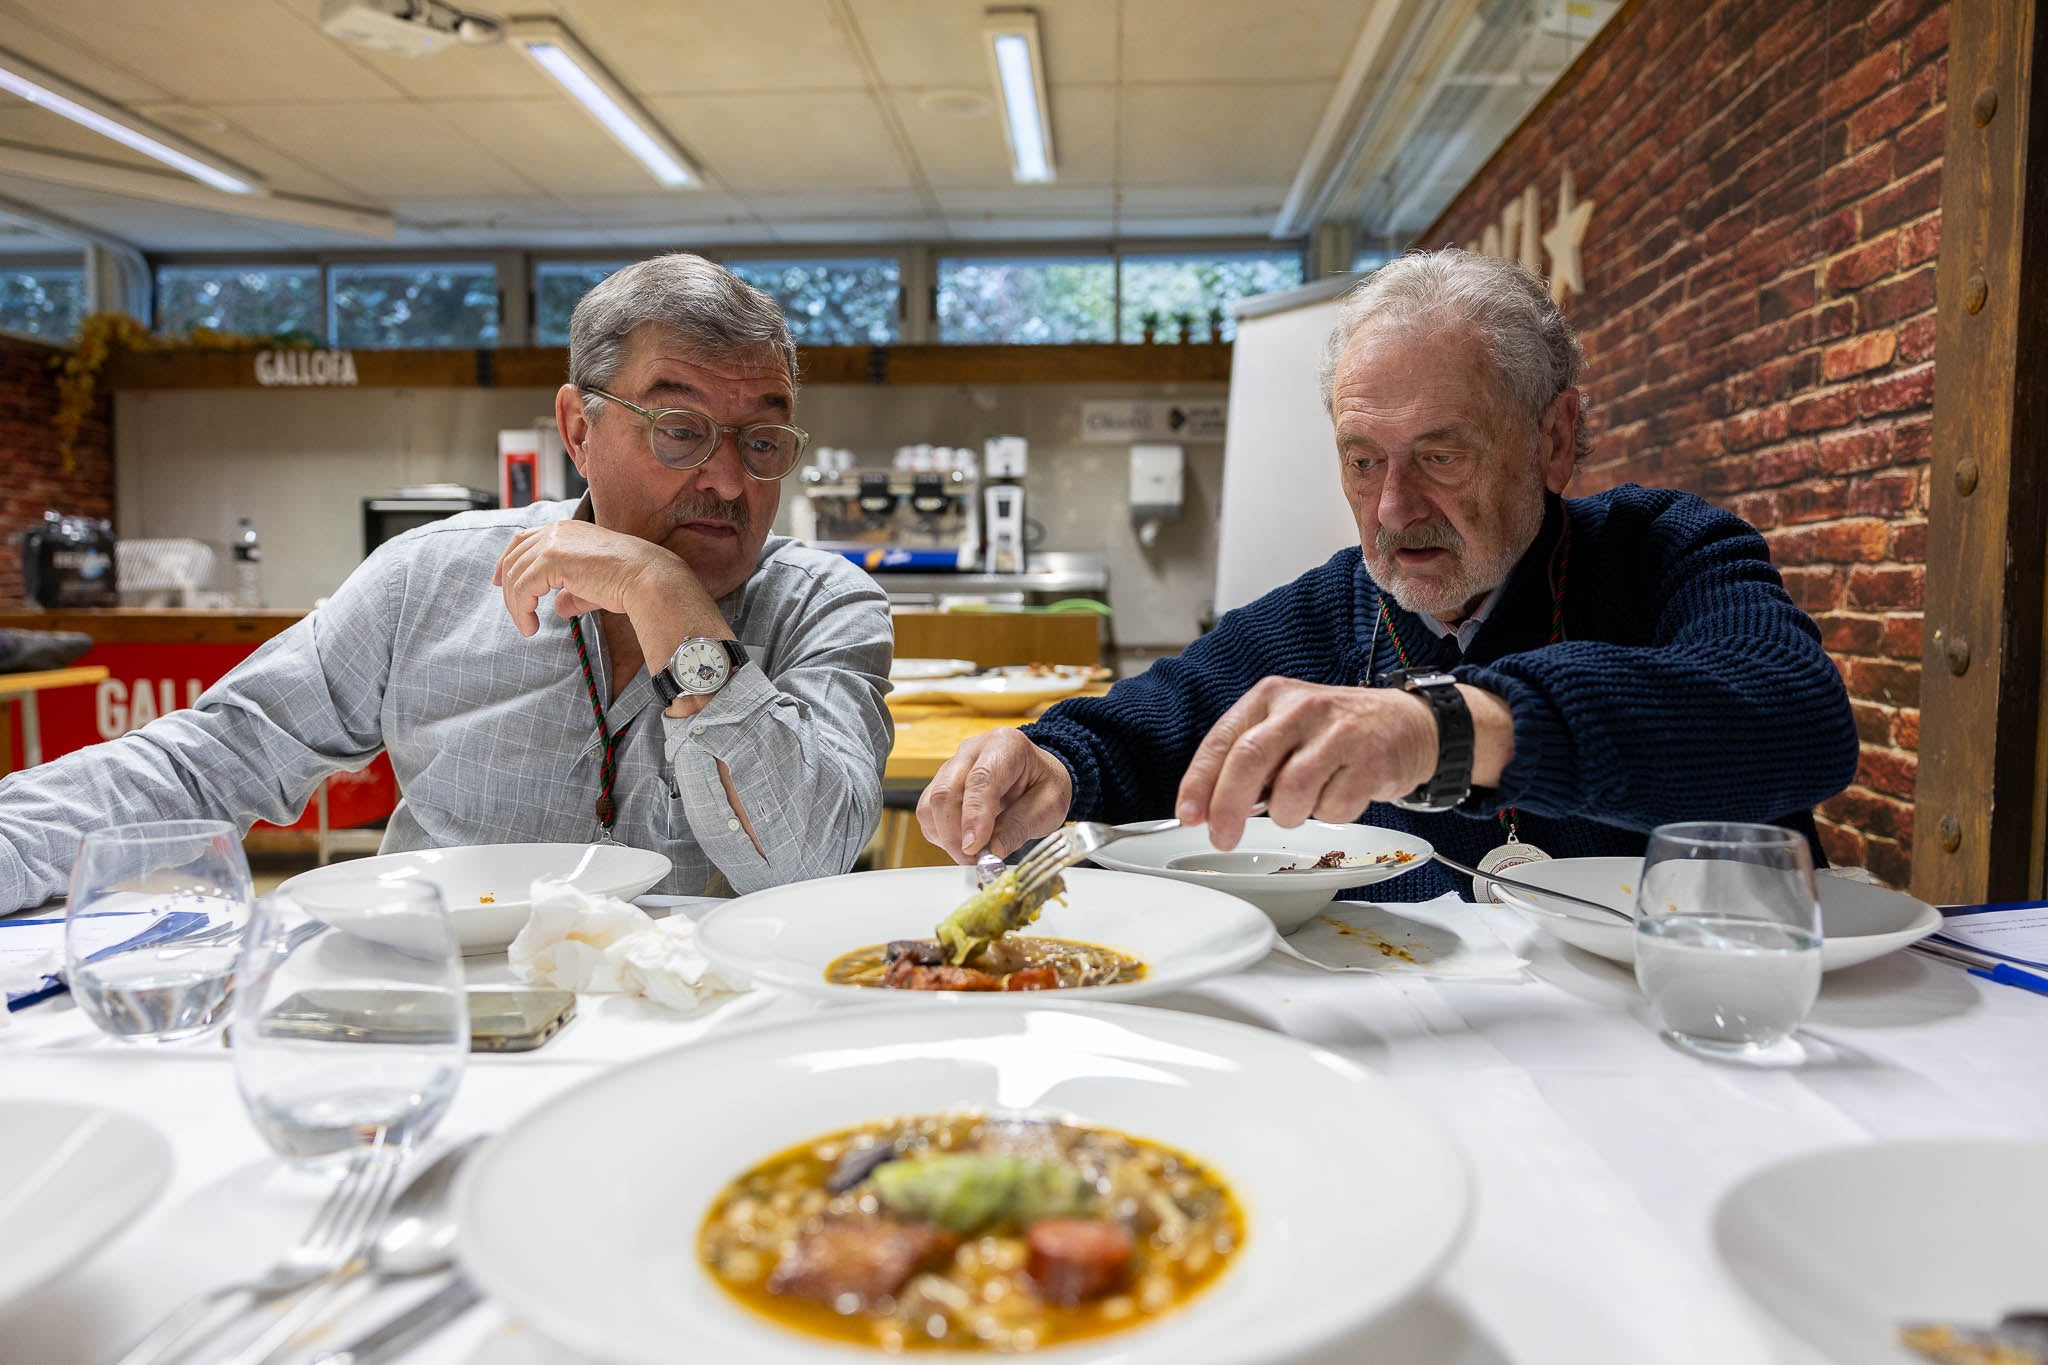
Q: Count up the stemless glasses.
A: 3